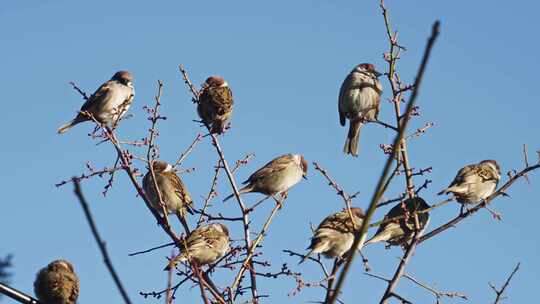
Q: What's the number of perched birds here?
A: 10